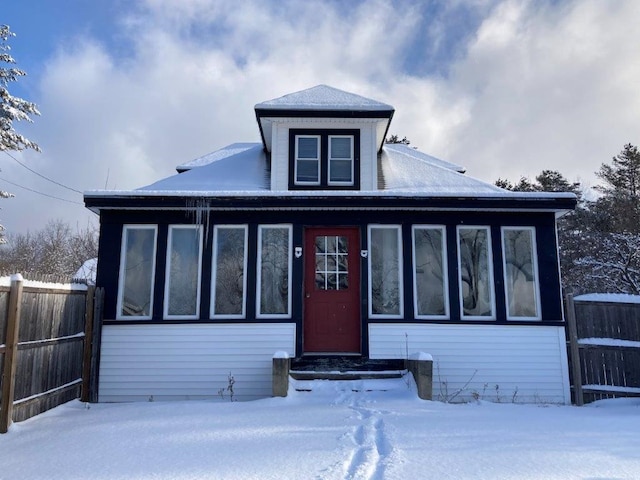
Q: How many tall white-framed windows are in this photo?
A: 8